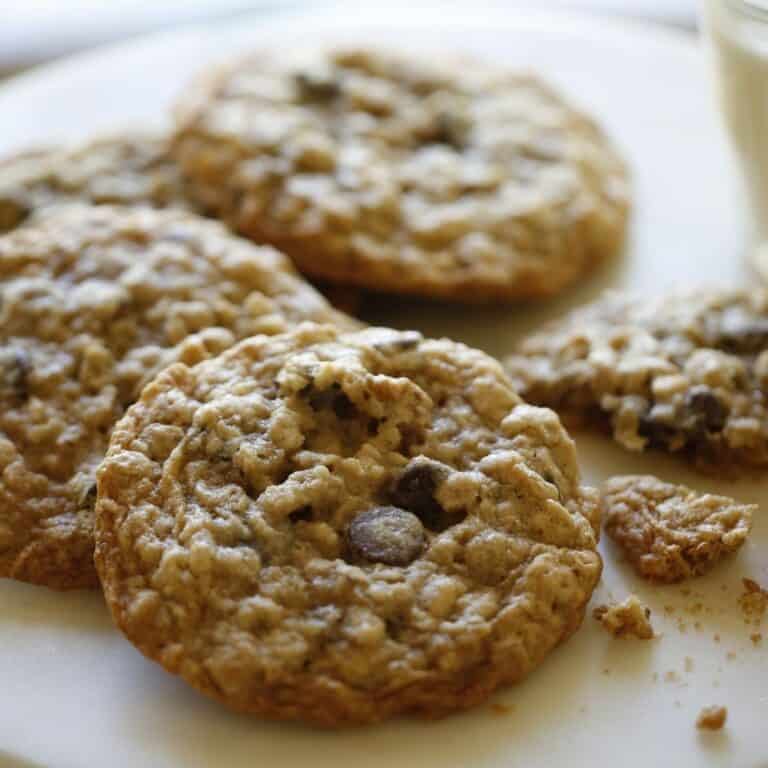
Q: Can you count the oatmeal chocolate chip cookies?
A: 5